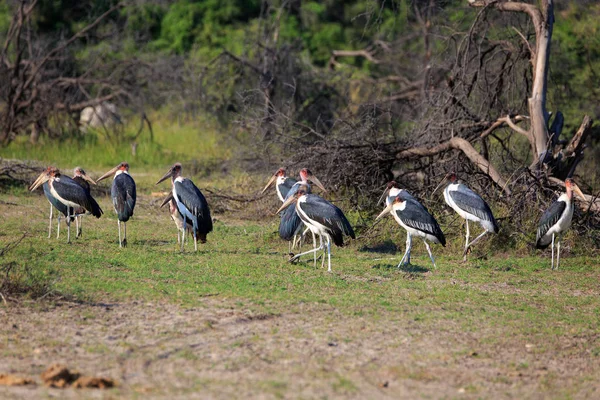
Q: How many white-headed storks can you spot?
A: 0